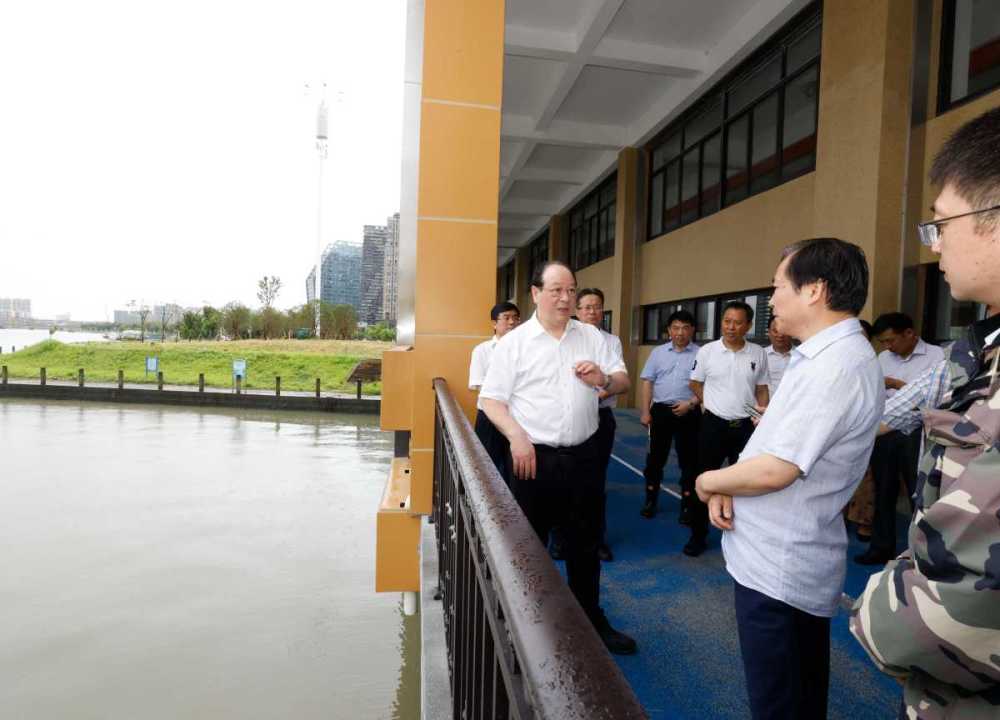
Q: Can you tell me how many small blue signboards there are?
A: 2